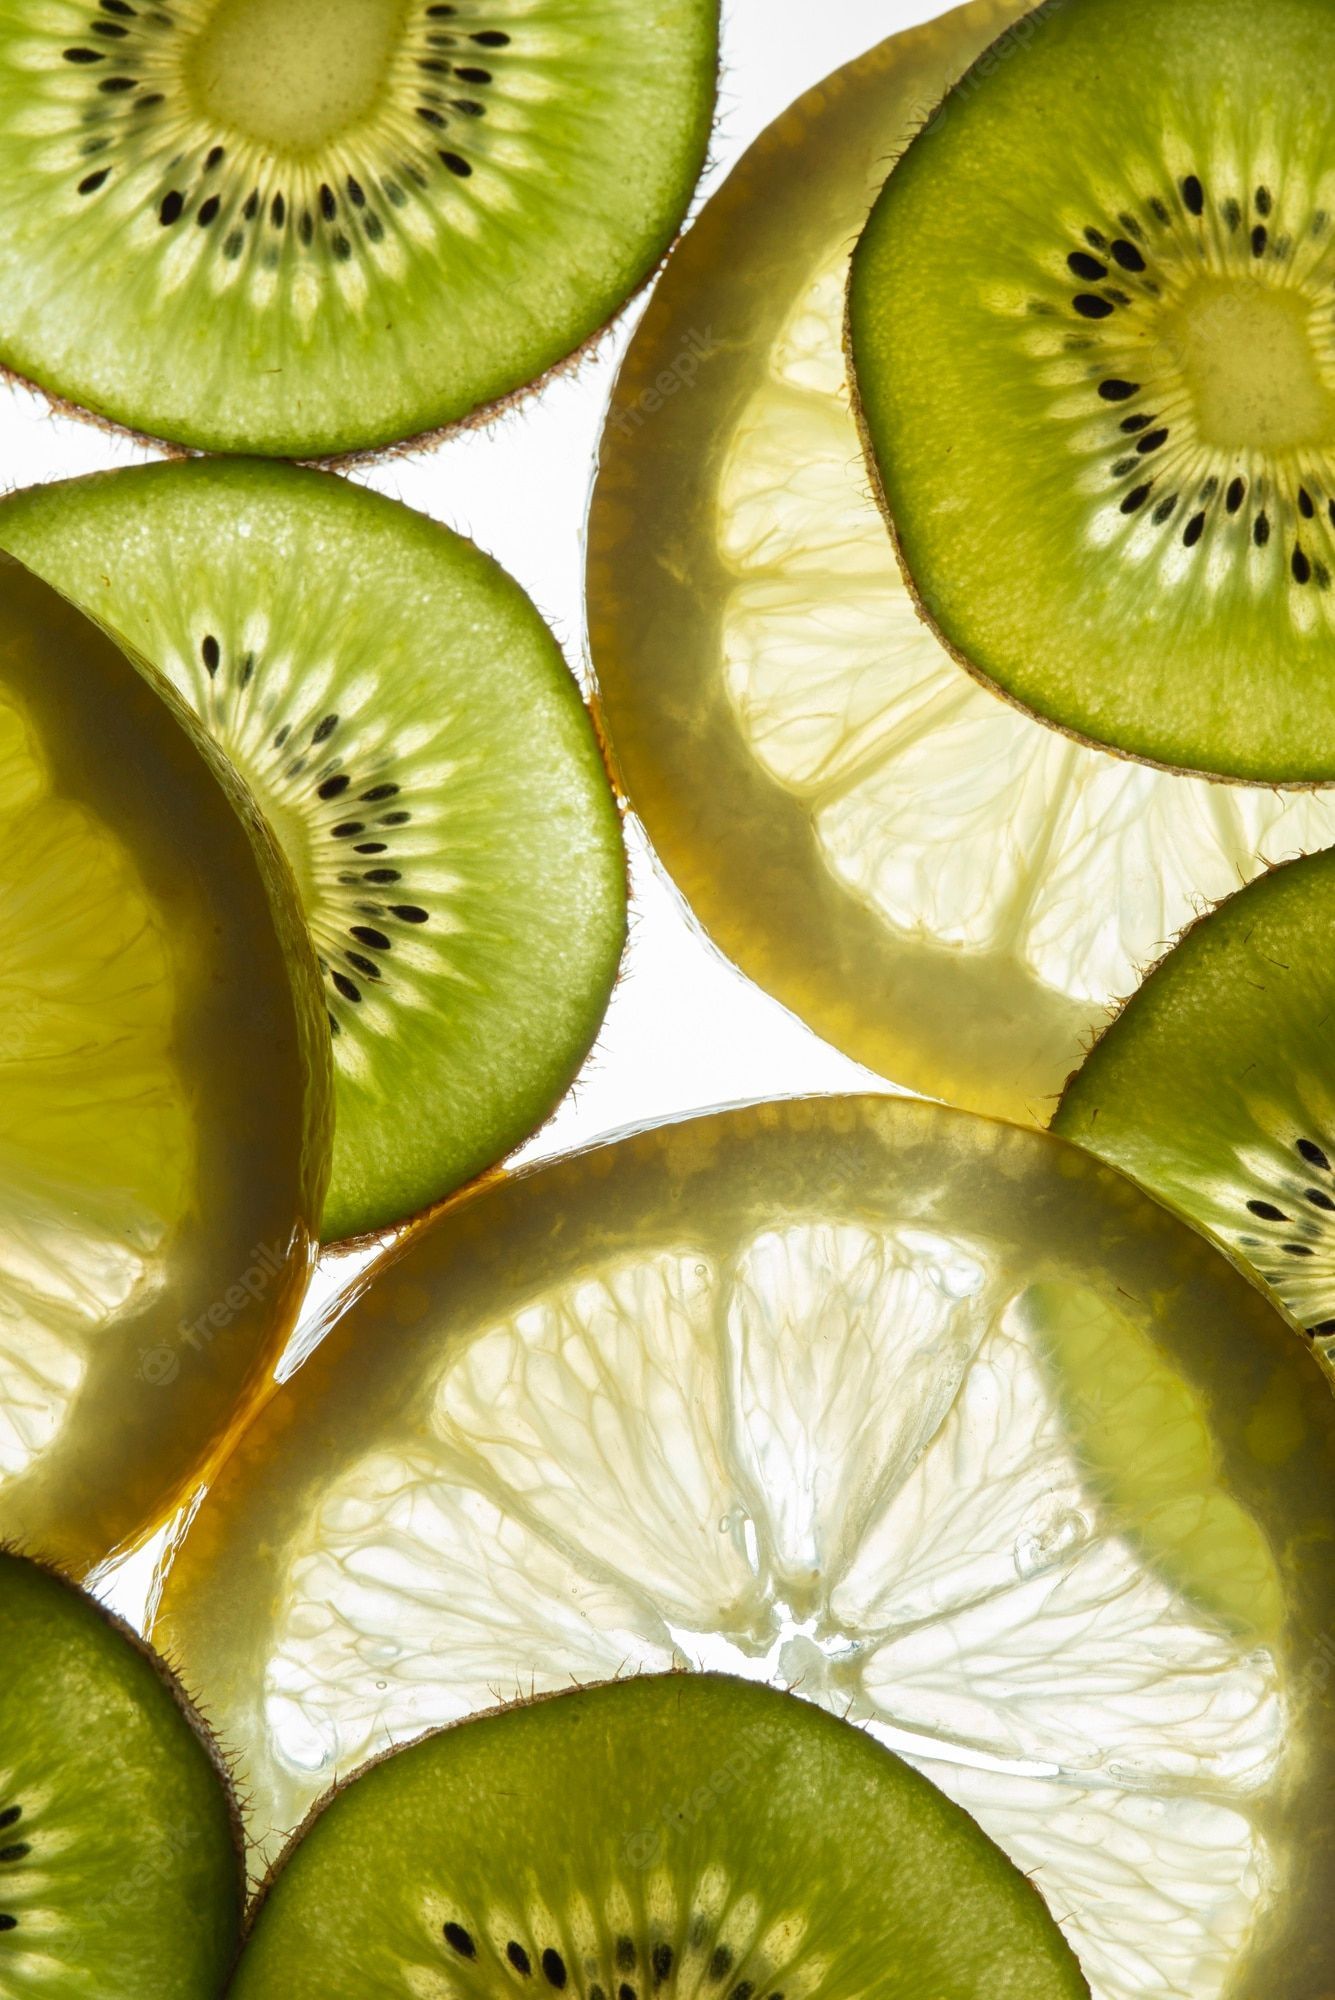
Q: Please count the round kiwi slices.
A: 6